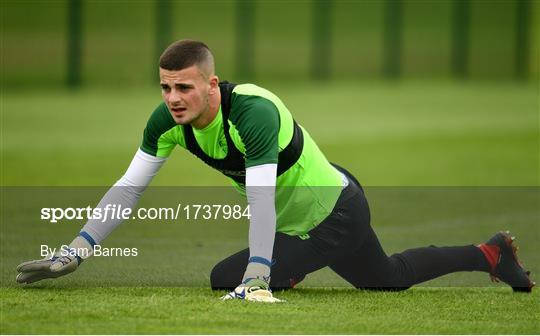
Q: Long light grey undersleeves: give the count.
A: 2